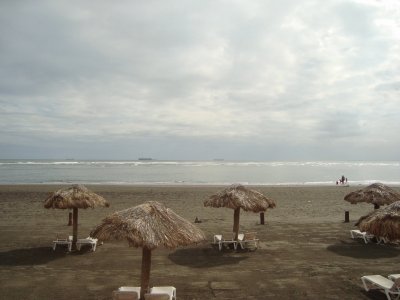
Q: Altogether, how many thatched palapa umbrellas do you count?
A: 5